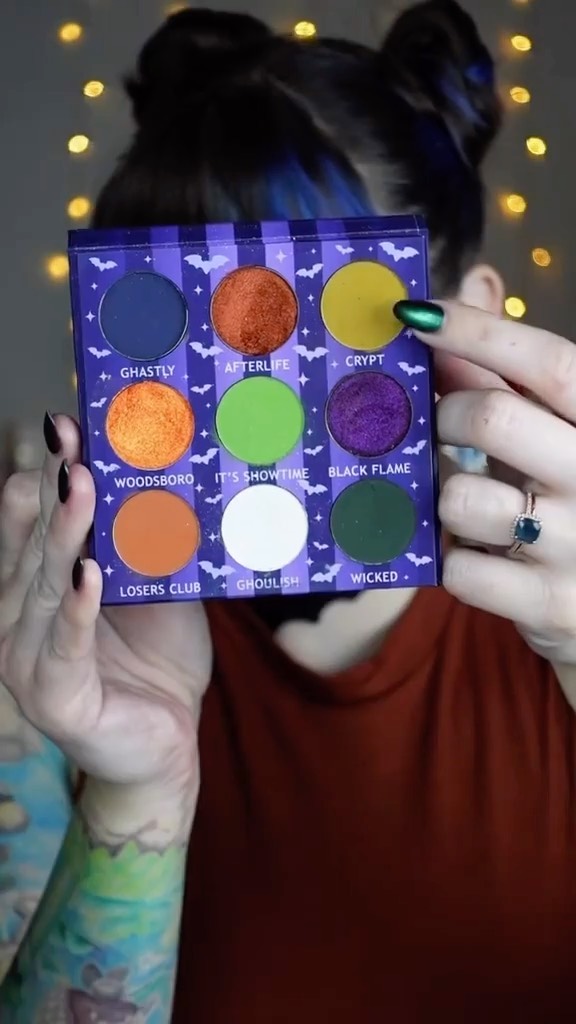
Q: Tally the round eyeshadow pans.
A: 9